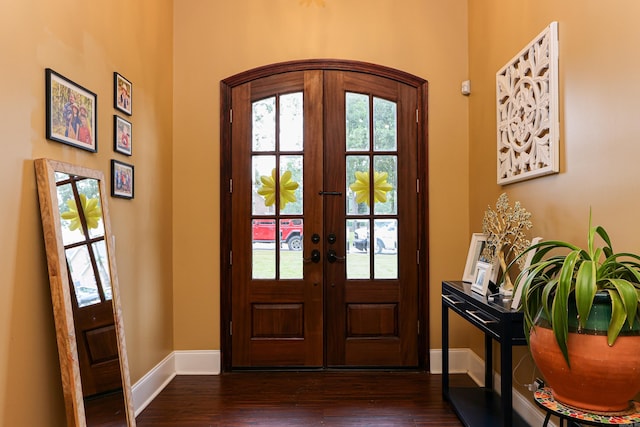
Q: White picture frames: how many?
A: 3